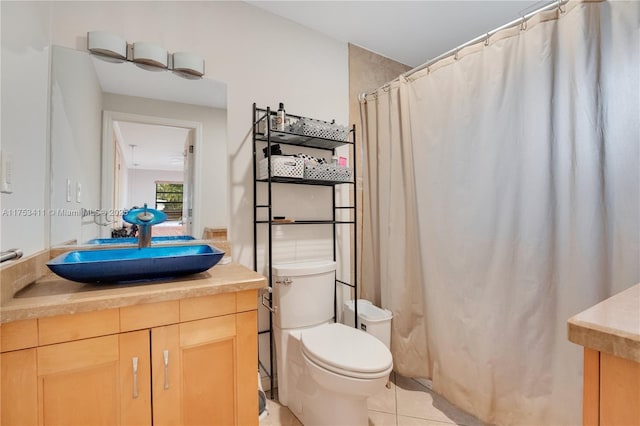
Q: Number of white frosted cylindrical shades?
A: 3